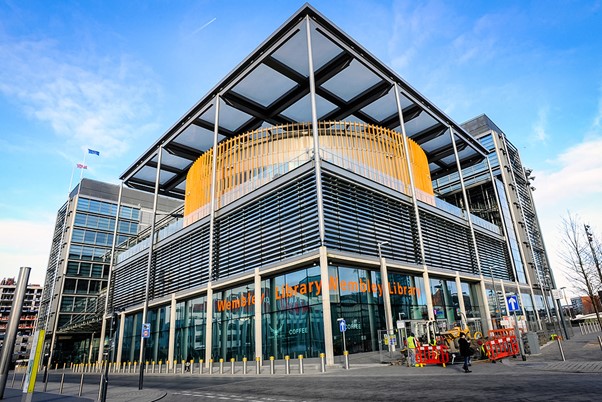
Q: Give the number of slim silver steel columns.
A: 7